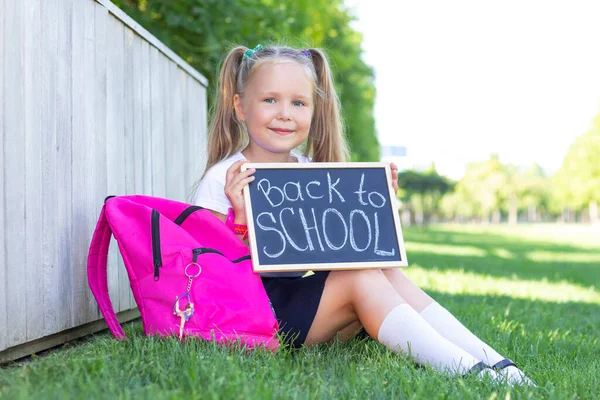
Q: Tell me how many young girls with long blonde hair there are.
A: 1